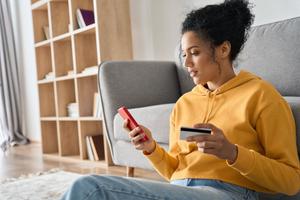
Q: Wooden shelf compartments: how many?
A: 12